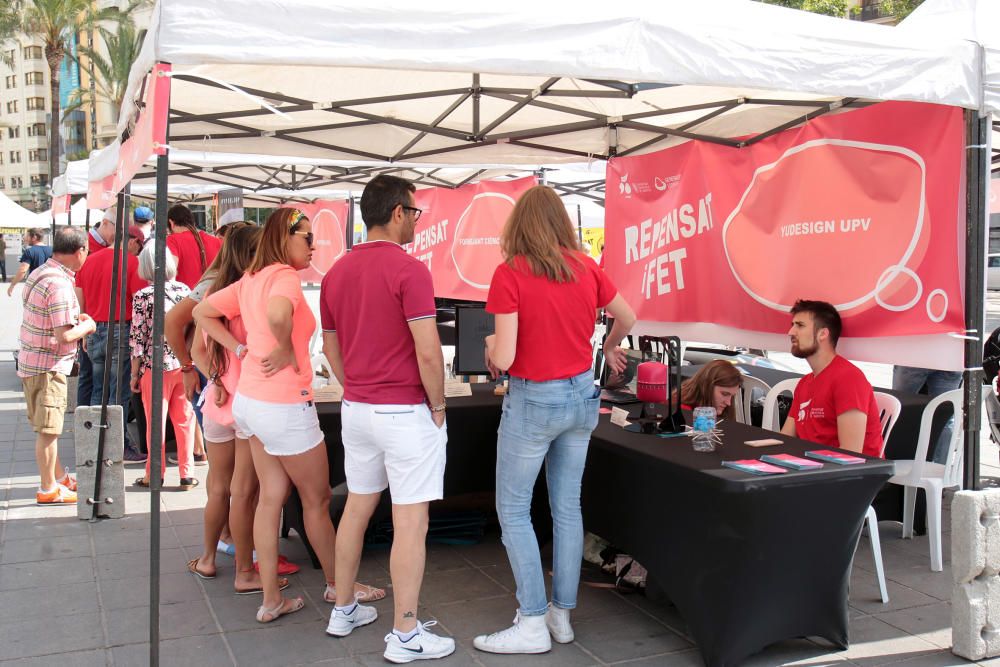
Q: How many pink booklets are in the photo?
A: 3